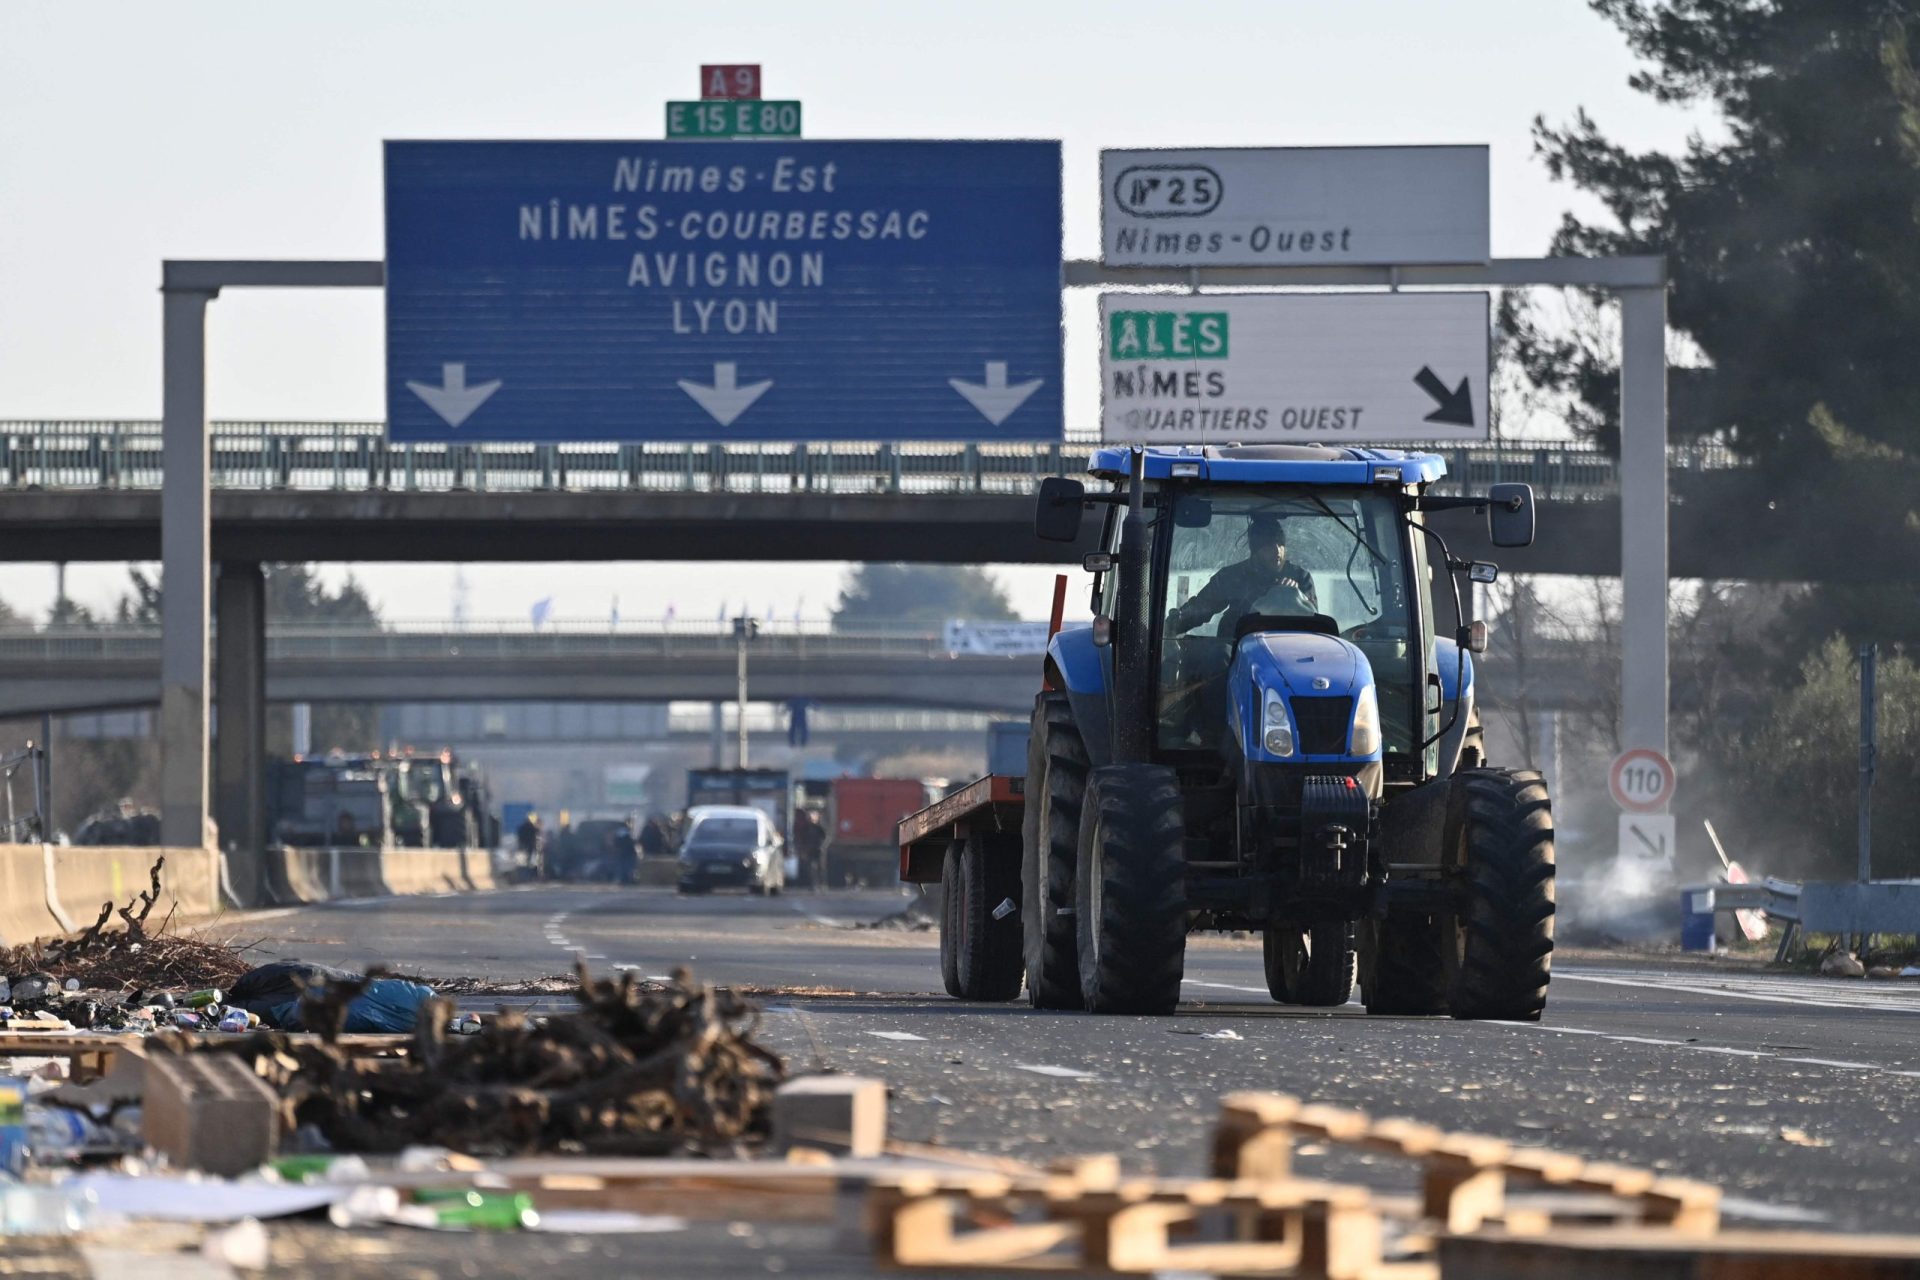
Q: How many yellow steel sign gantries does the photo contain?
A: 0